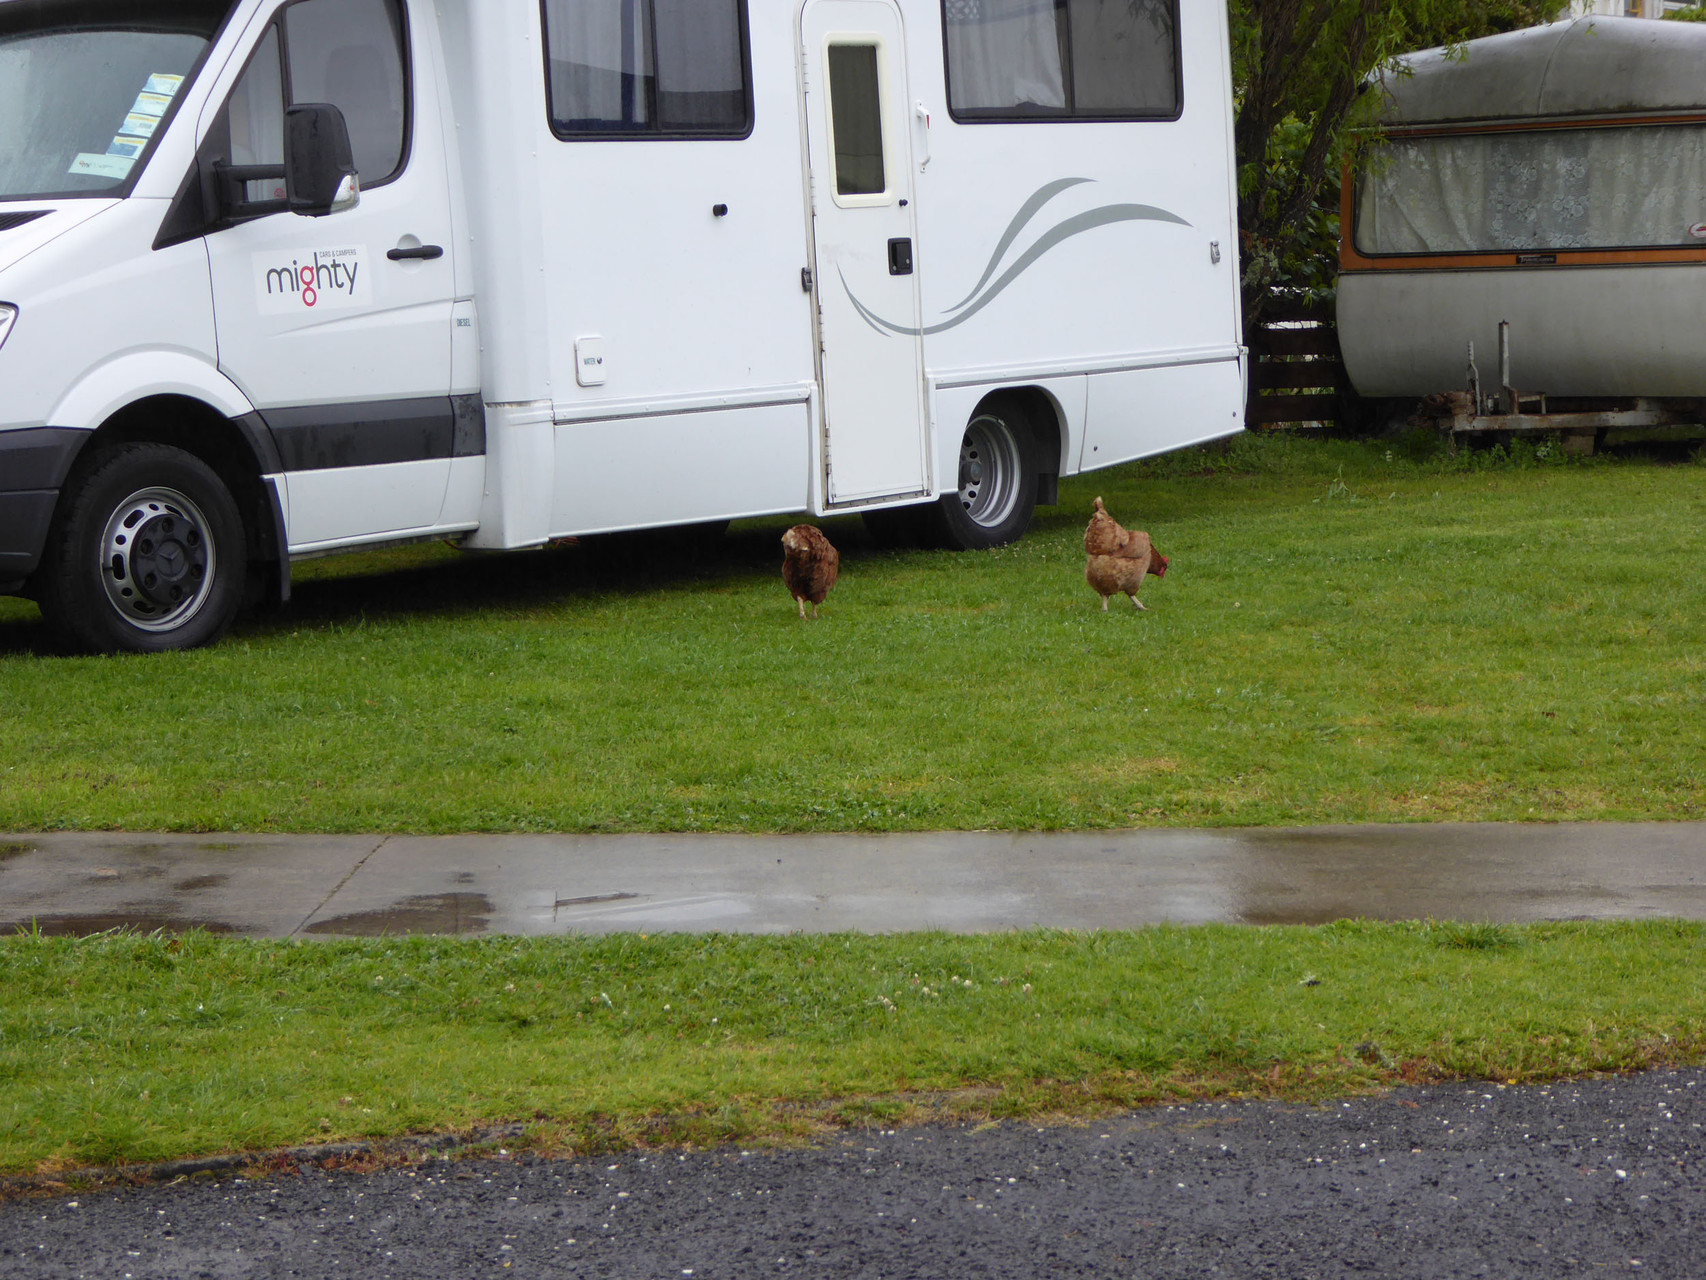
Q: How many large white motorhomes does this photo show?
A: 1